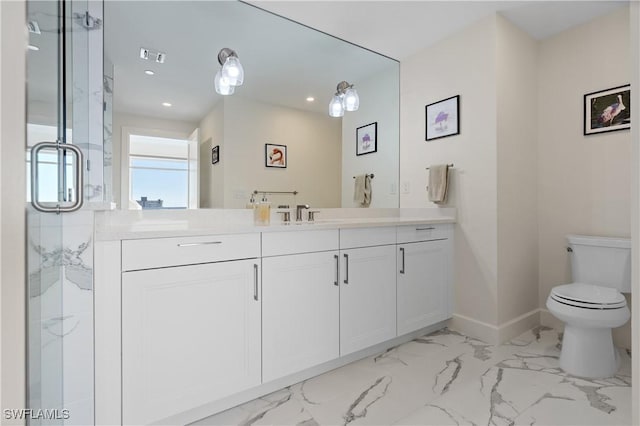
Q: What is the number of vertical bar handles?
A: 4